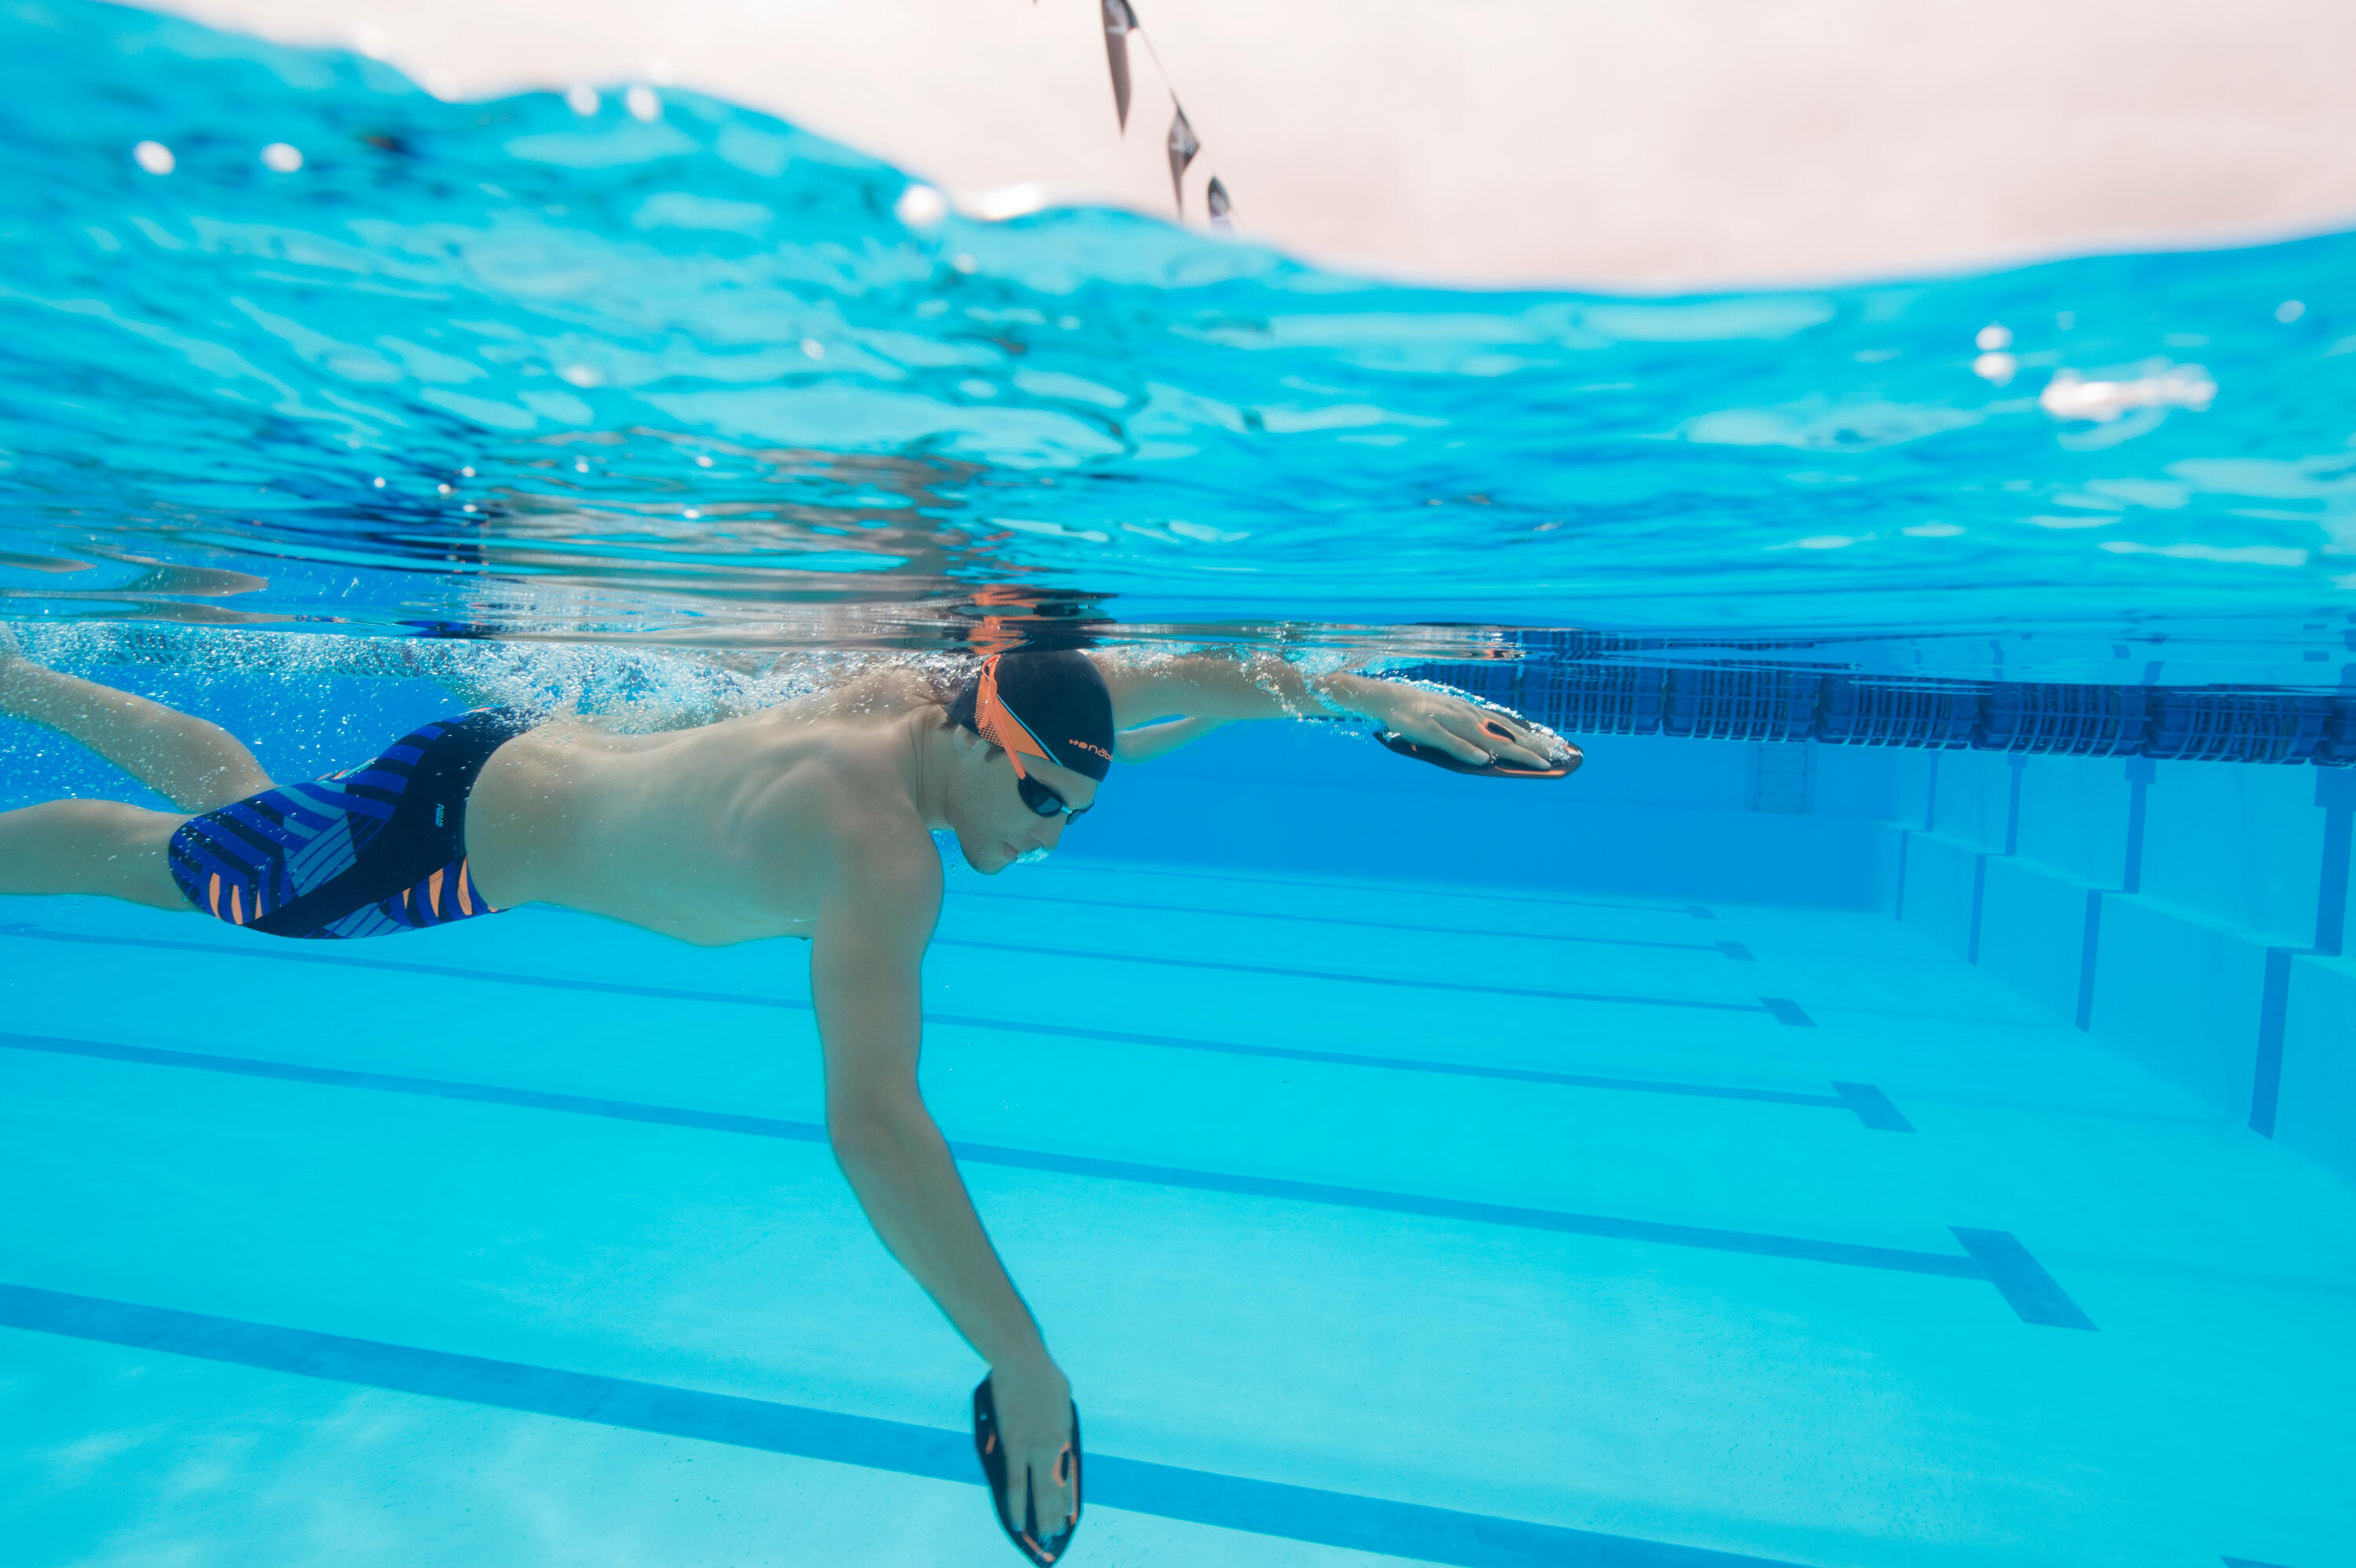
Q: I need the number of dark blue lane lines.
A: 6